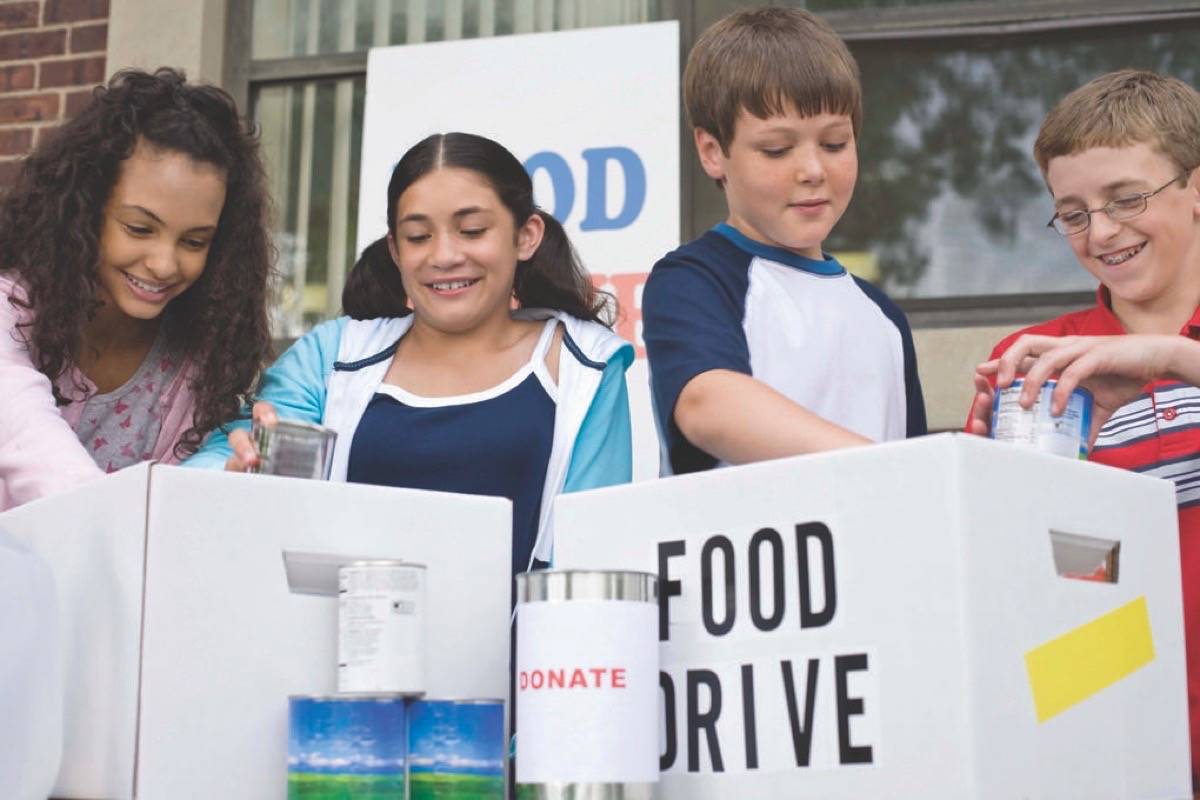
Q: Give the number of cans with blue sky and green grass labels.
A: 2